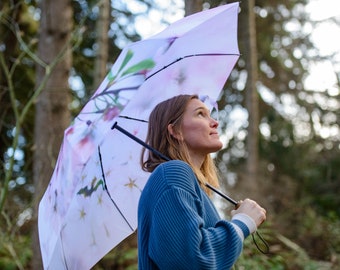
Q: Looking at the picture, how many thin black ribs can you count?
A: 3